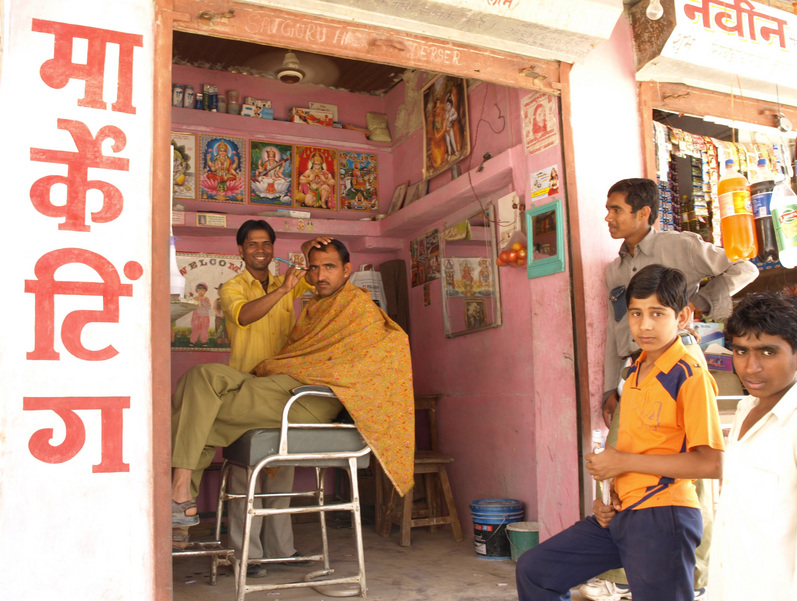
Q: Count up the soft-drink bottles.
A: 3